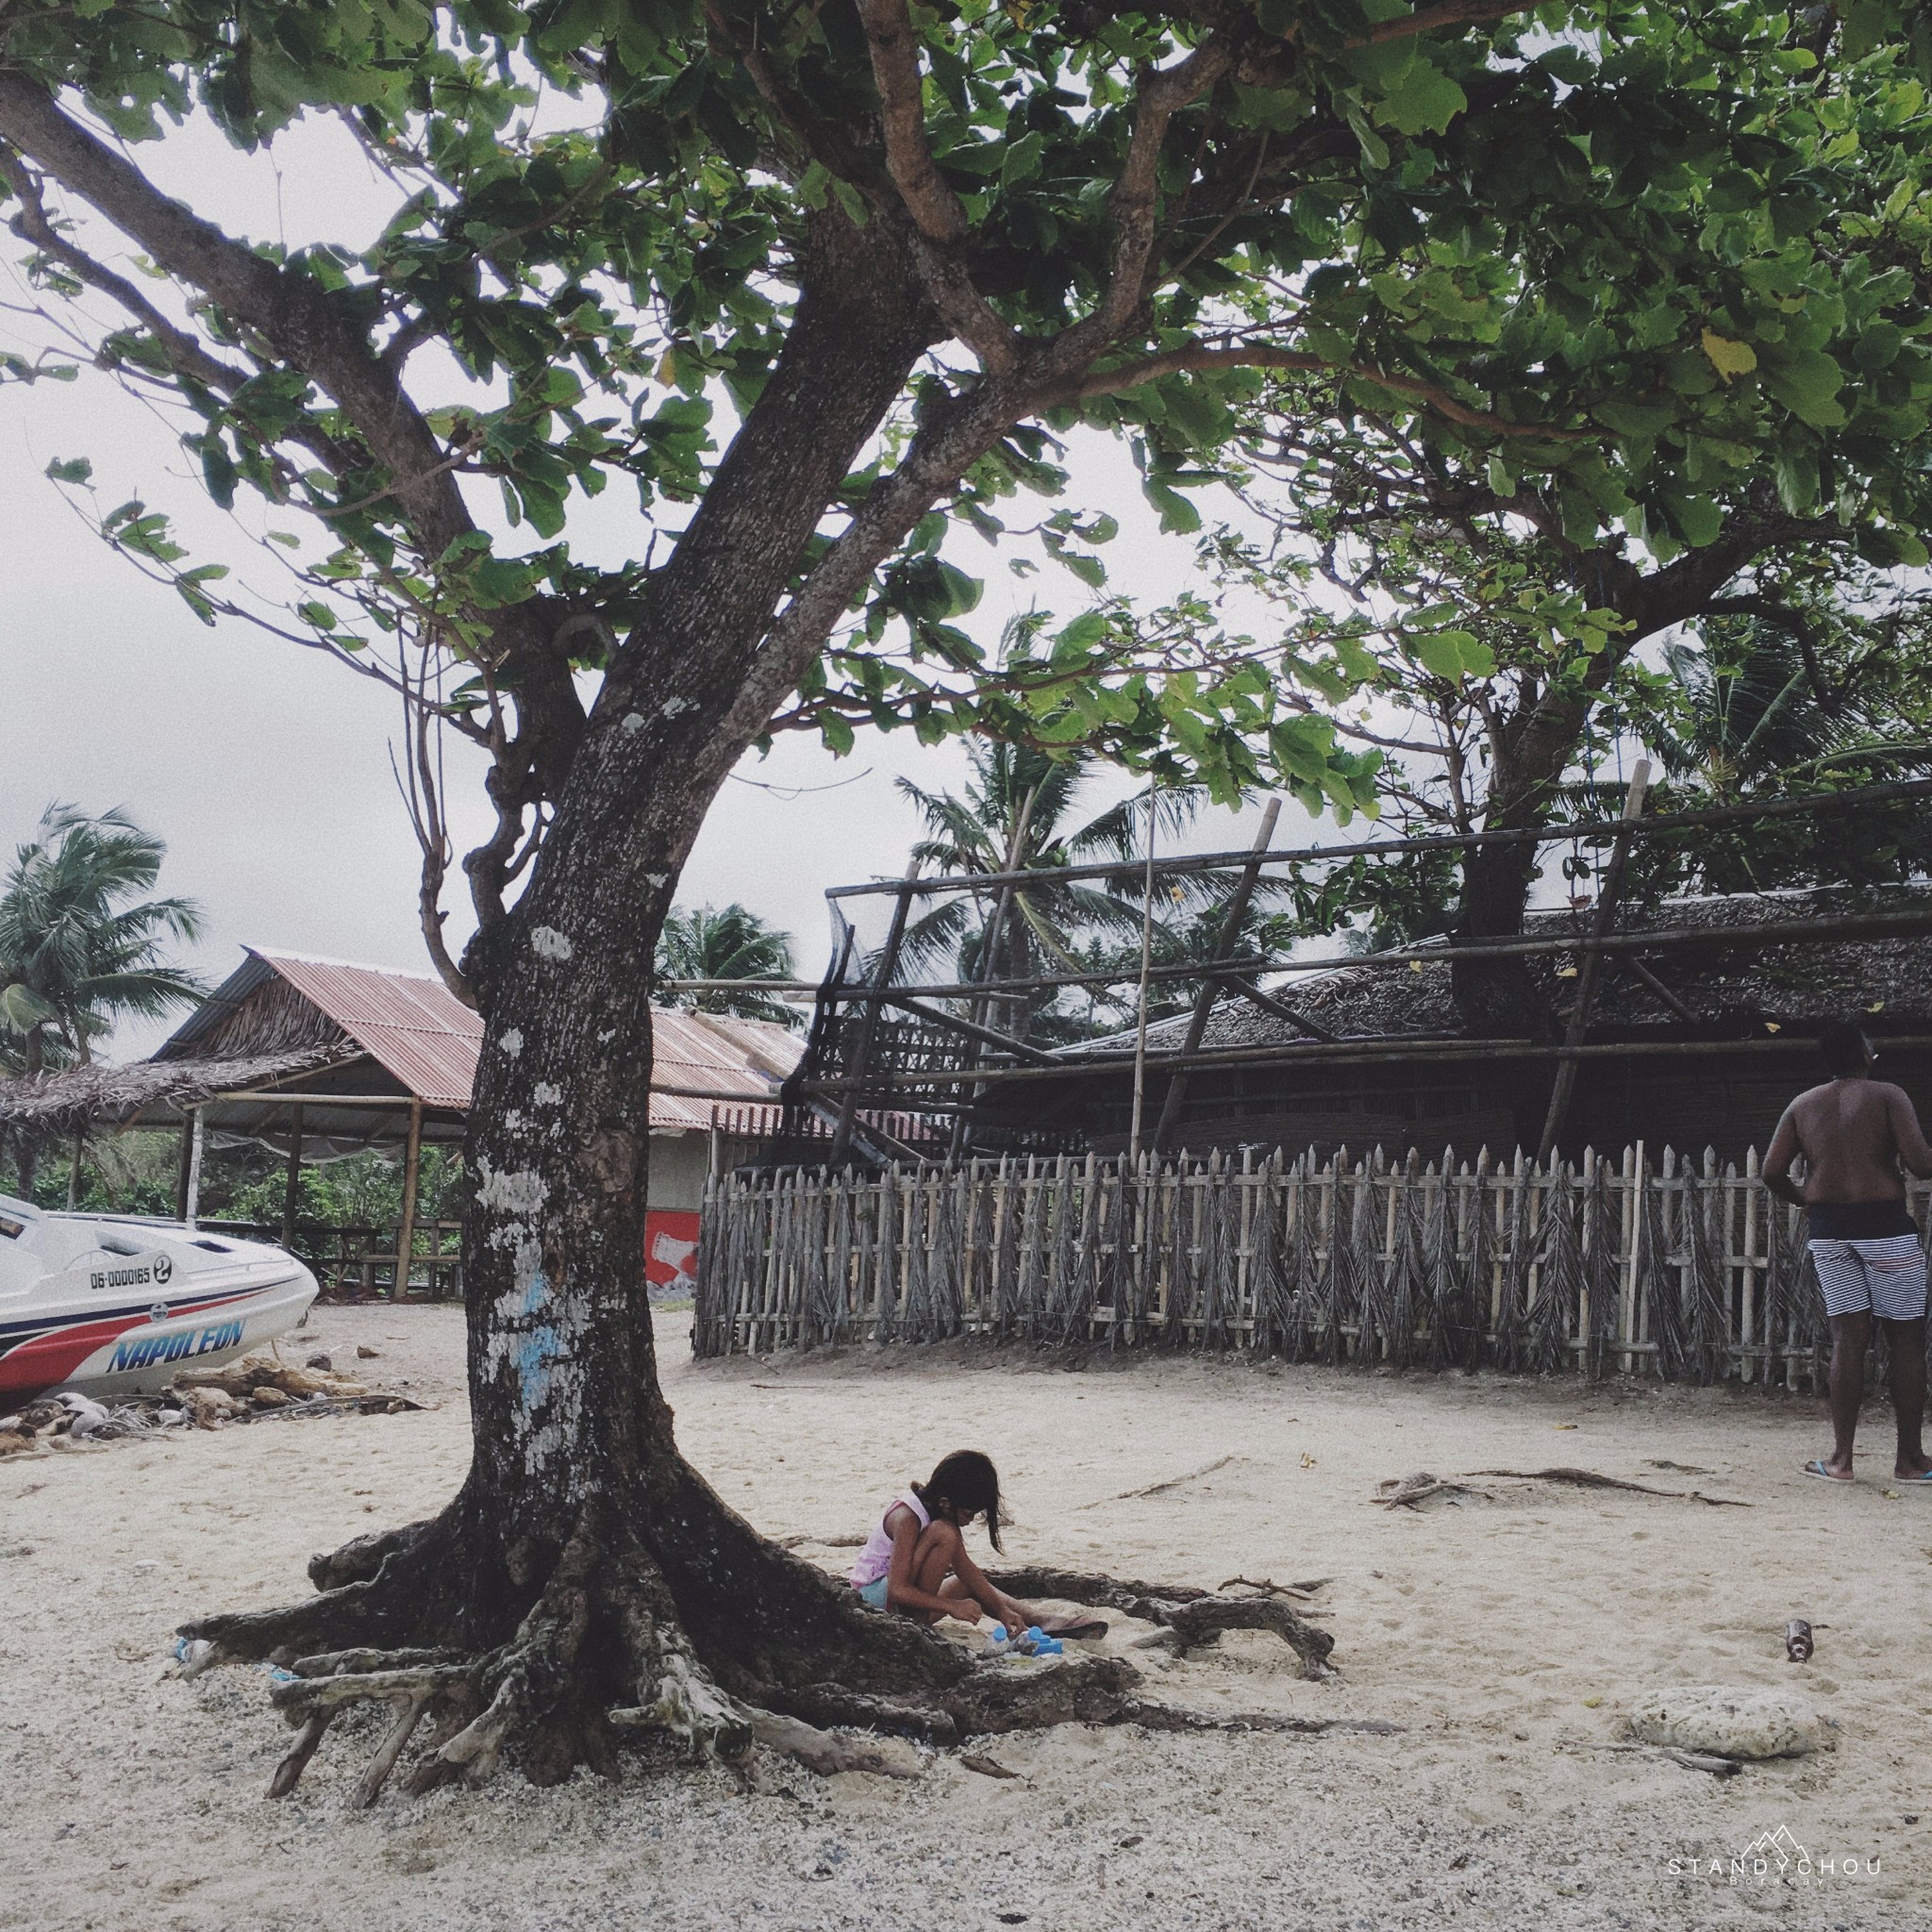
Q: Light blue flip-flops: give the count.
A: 2